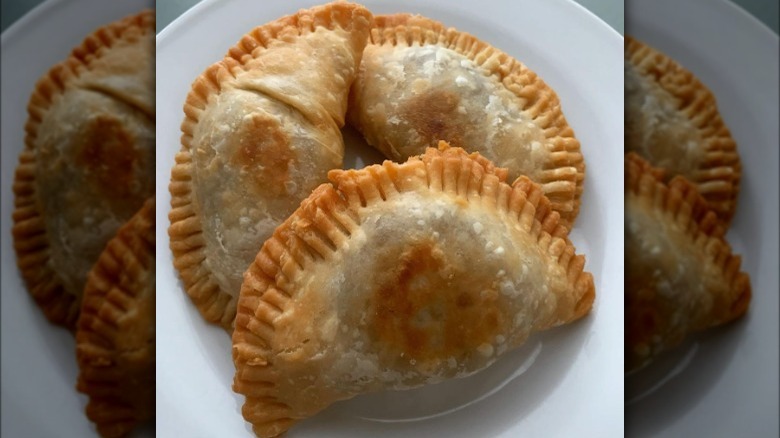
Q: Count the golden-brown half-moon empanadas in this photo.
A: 3